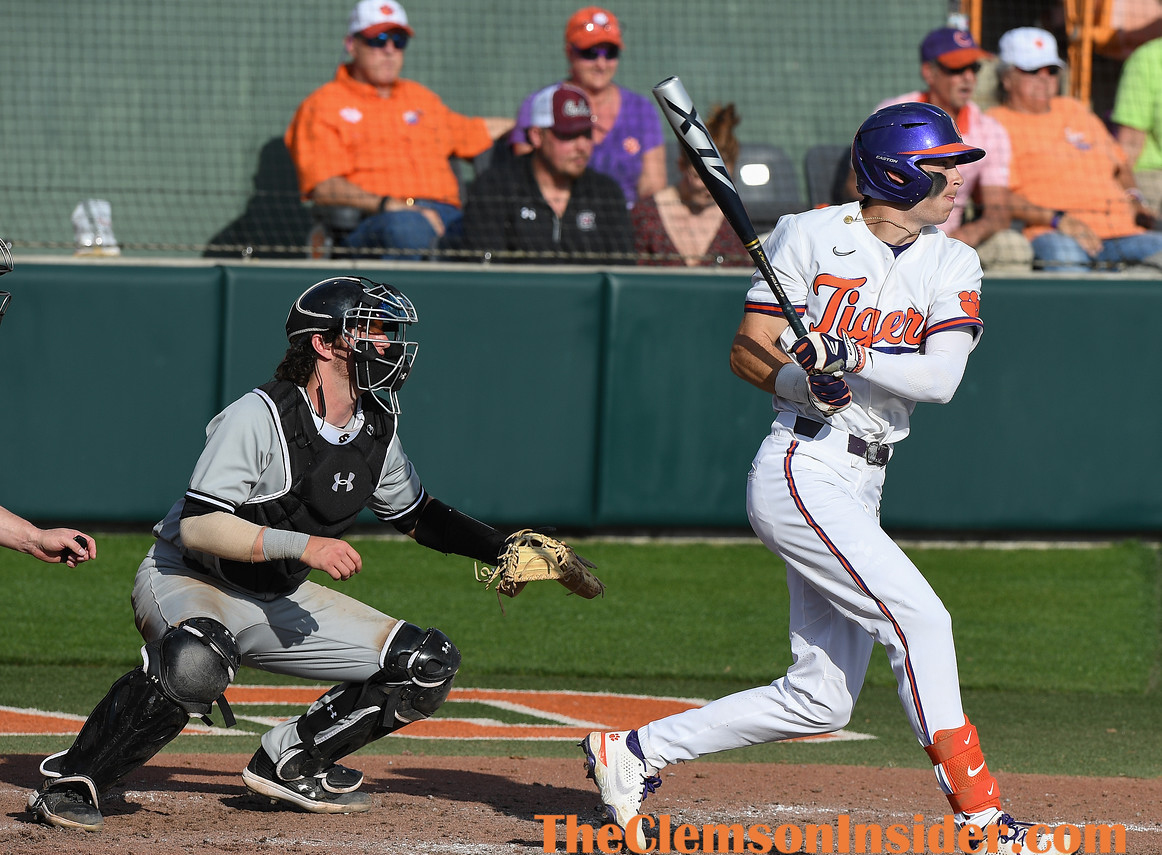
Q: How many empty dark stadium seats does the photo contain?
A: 2